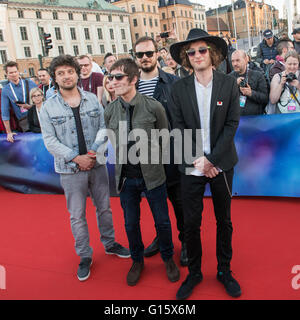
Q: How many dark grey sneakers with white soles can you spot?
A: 2